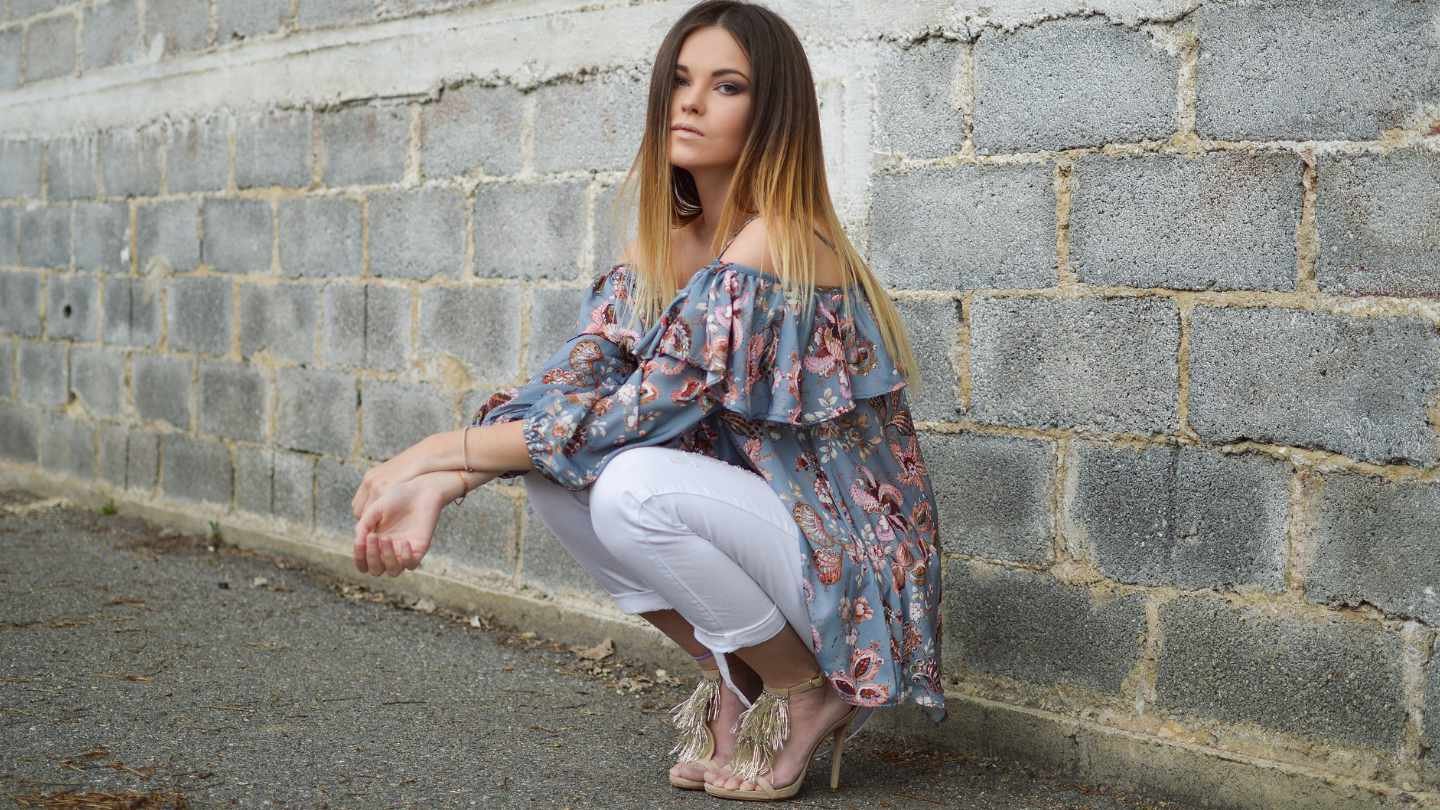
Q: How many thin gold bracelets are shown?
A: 2